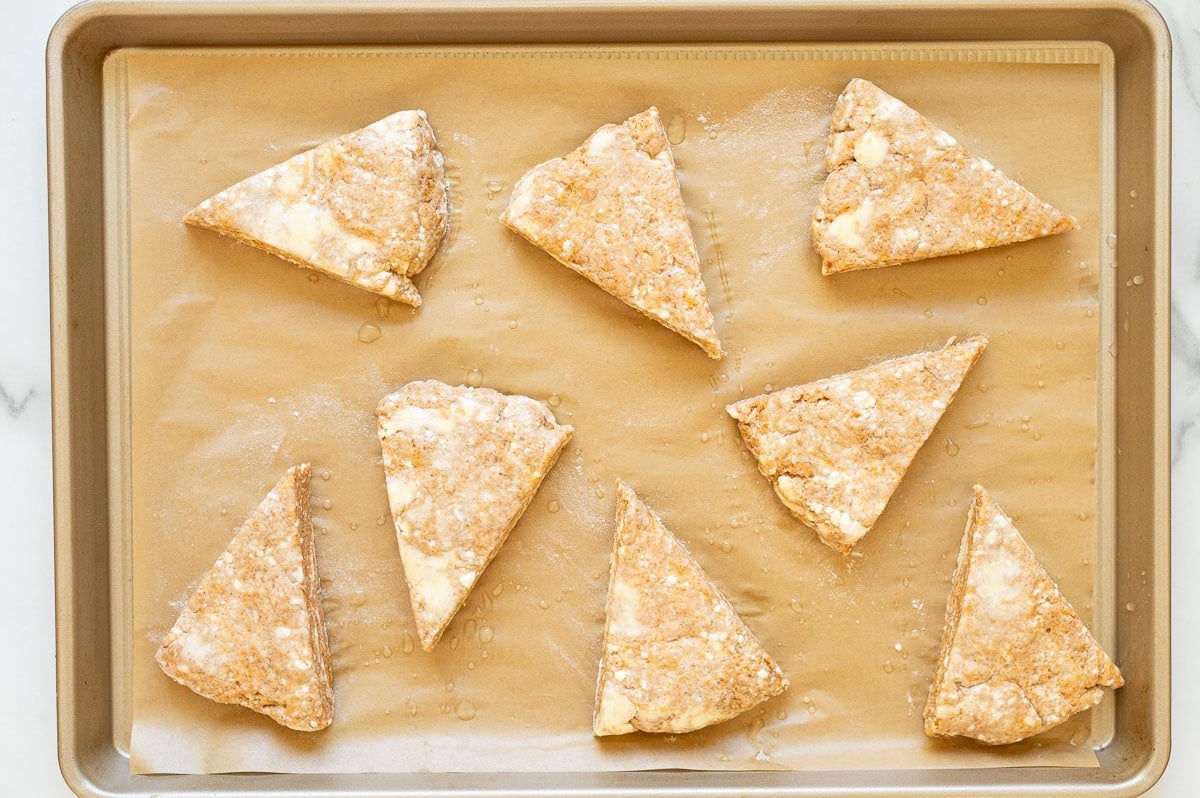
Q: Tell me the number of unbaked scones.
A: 8